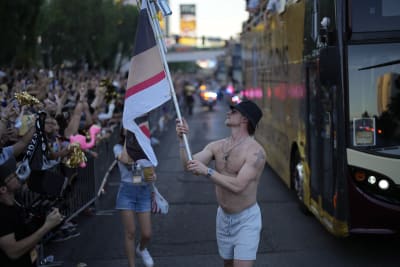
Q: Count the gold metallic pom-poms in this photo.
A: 3